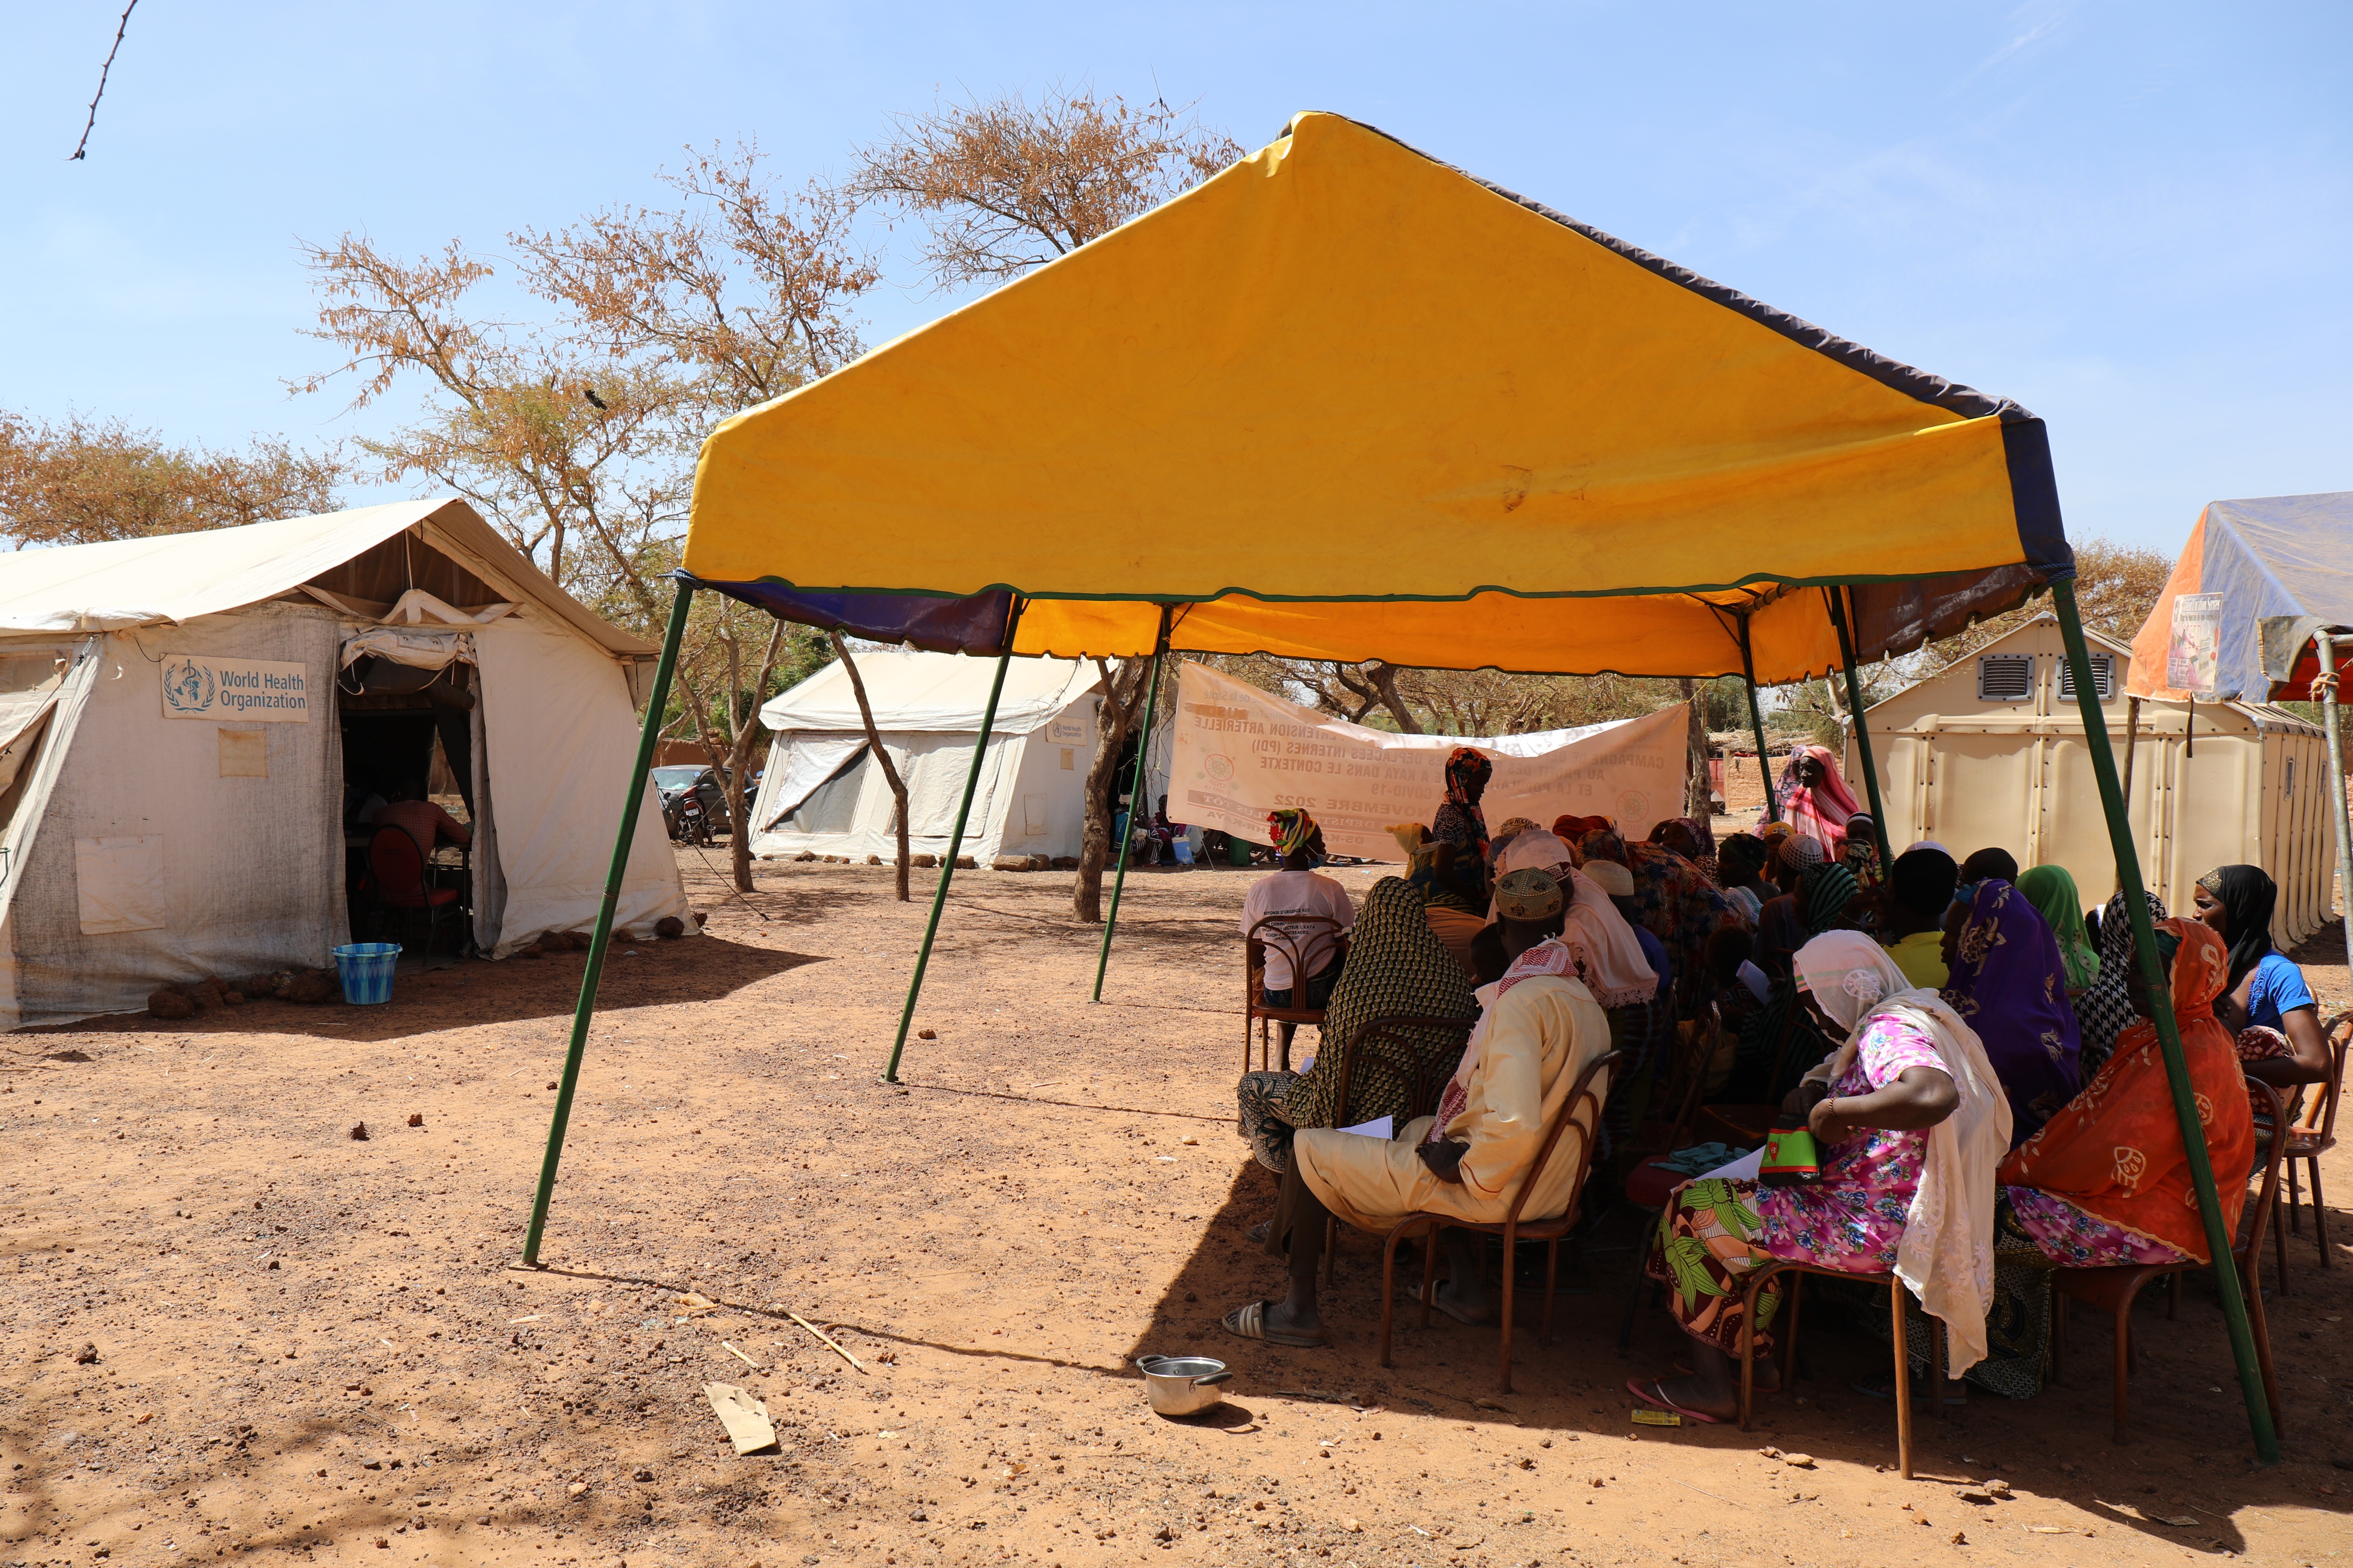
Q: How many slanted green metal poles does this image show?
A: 6